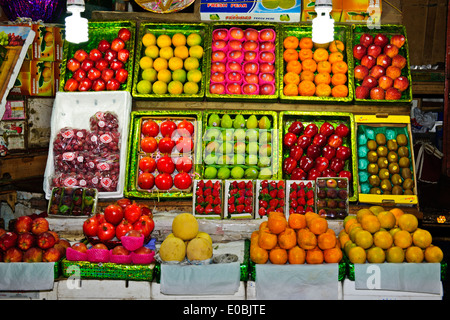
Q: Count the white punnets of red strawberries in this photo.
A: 4